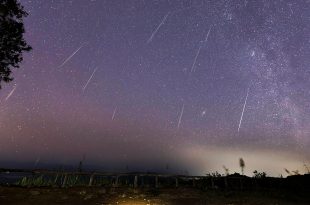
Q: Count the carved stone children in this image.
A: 0